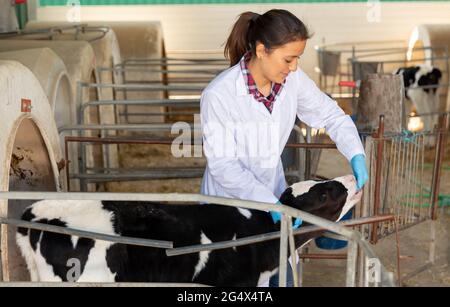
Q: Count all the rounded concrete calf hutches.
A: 6